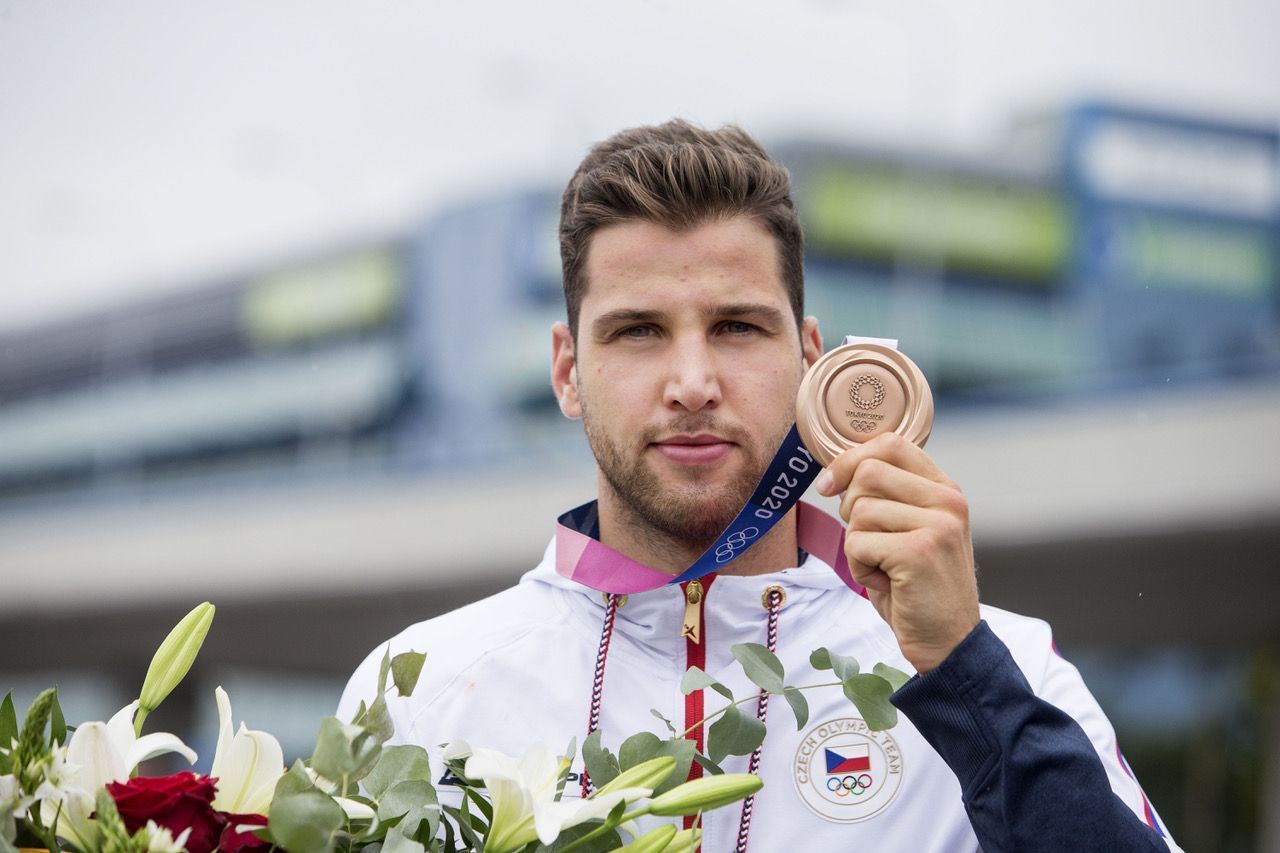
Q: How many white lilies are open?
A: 3